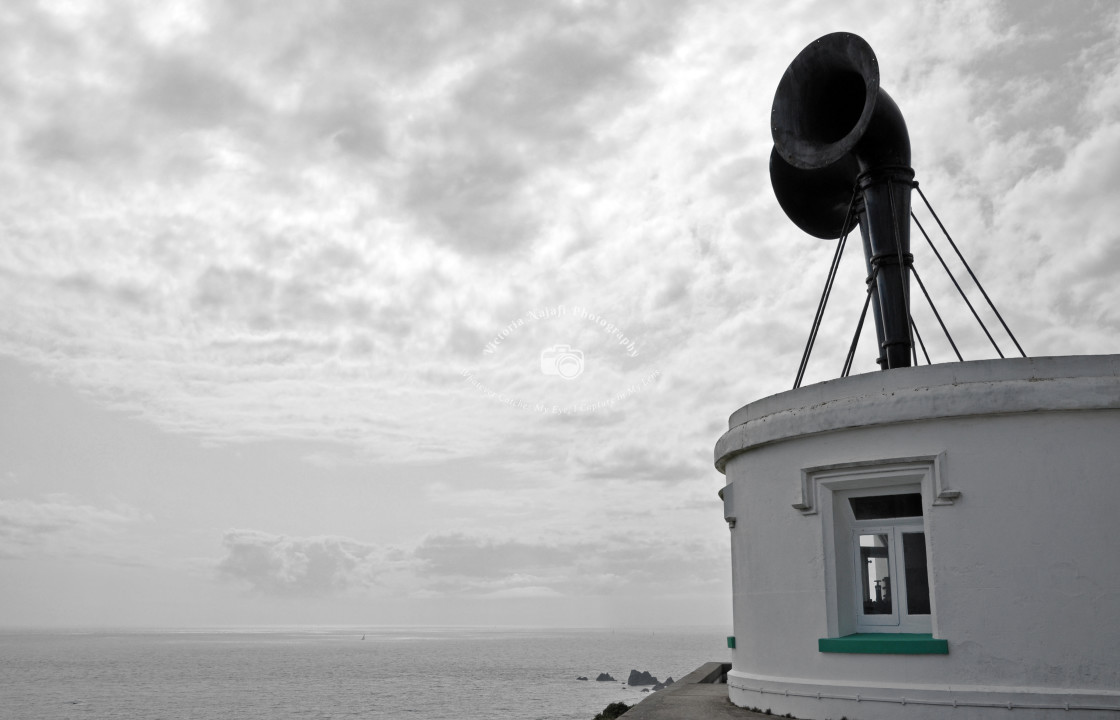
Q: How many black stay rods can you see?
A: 9